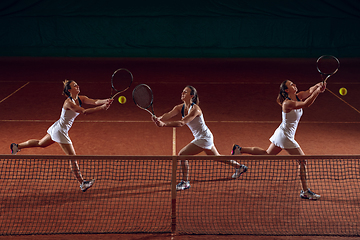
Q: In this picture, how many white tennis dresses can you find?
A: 3